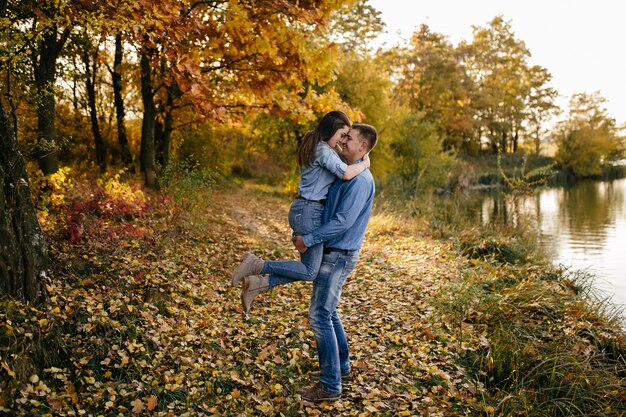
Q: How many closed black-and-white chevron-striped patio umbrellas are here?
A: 0